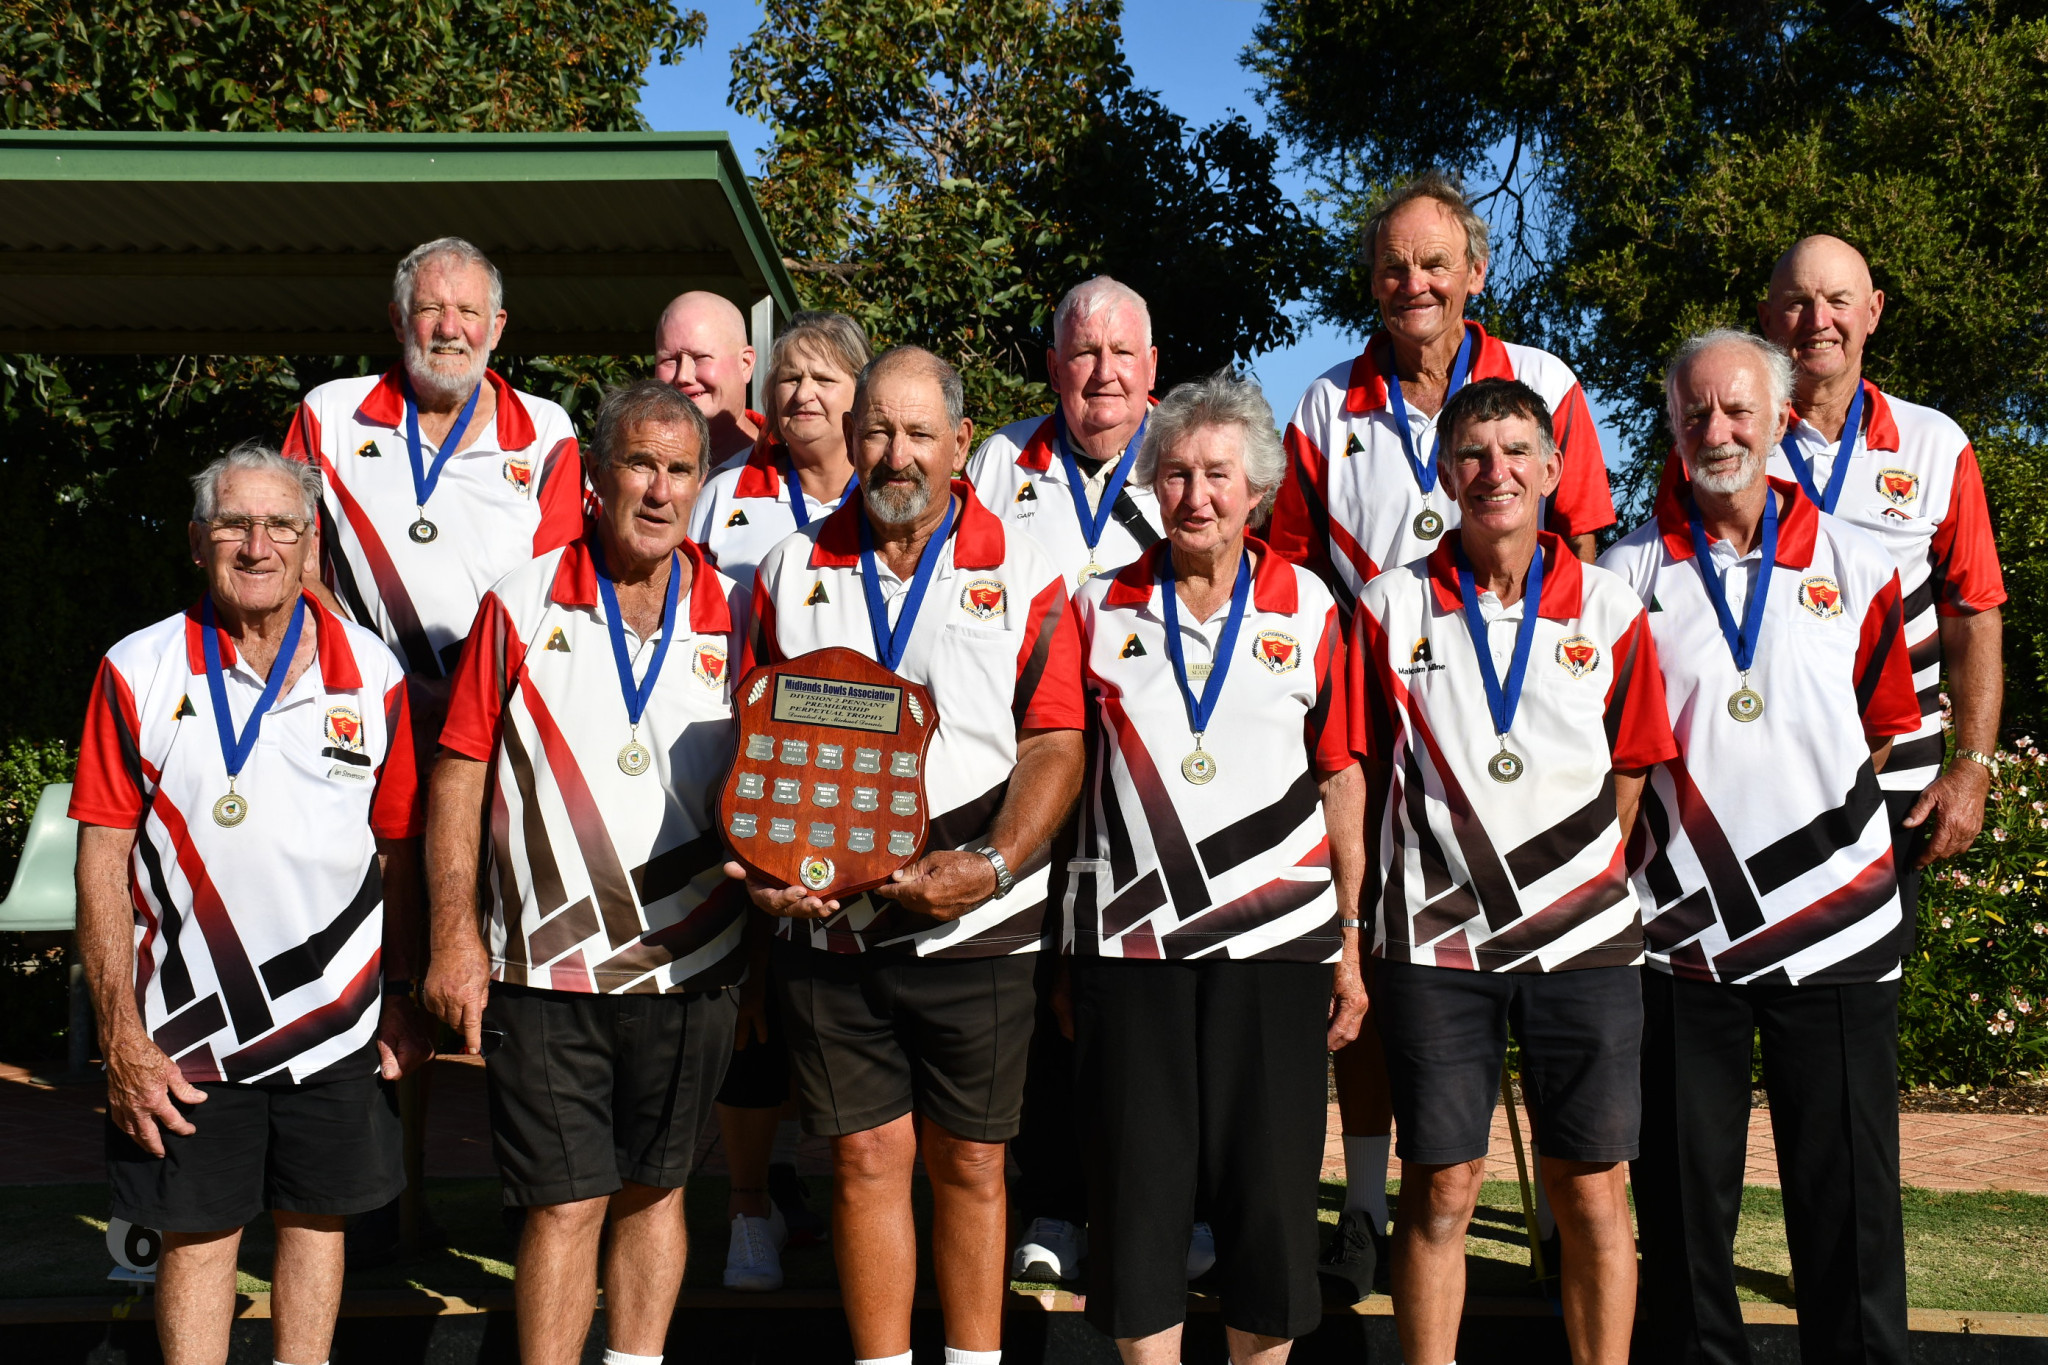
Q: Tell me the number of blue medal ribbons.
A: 11